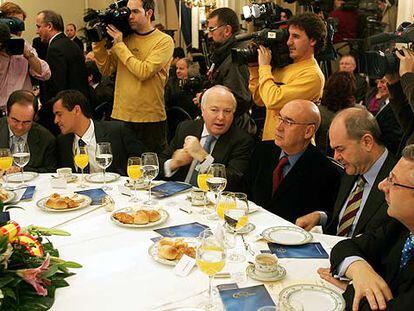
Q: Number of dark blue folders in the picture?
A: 6